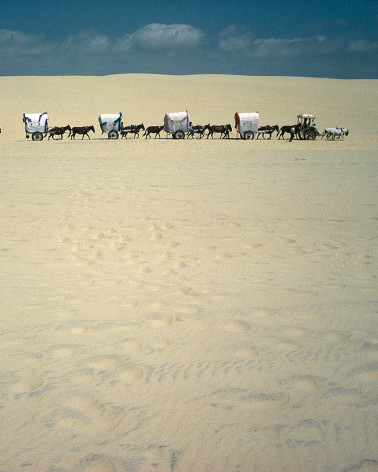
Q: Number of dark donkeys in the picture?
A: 8